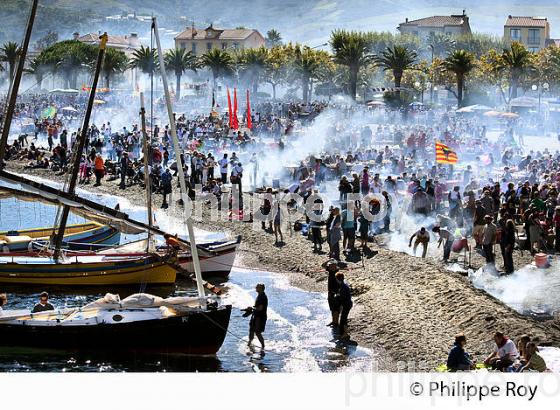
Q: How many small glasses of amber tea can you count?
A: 0